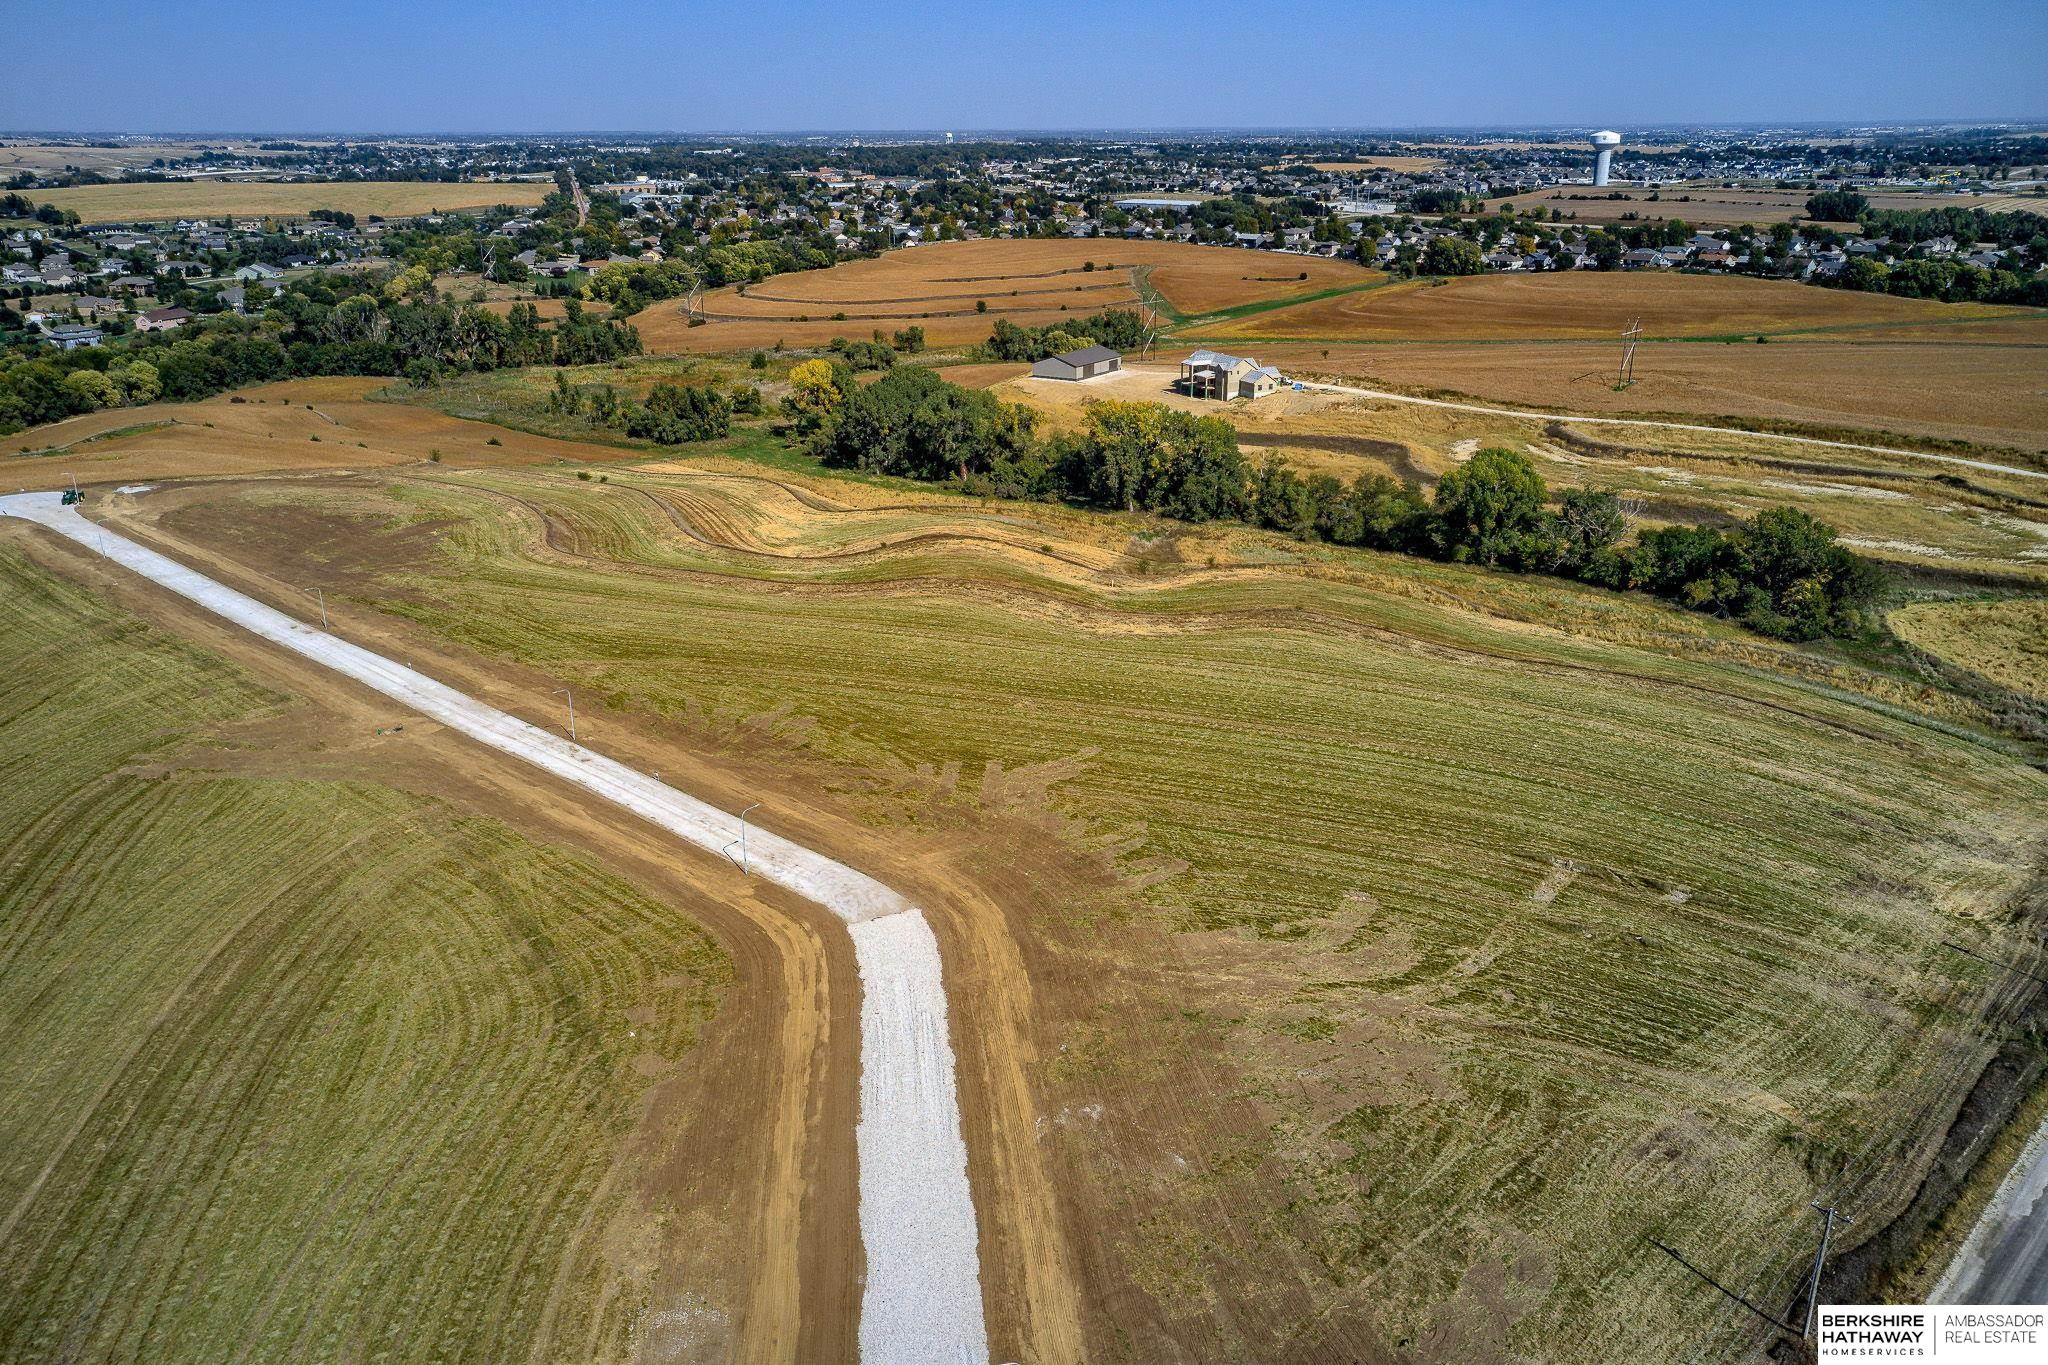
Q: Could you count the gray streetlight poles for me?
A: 5